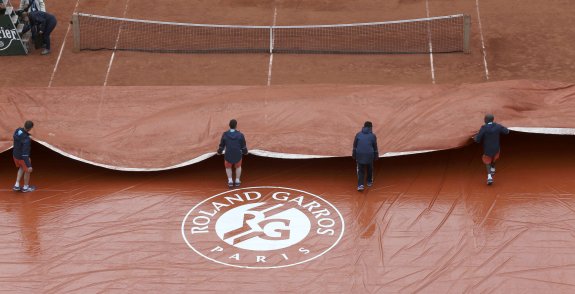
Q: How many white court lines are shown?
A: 5